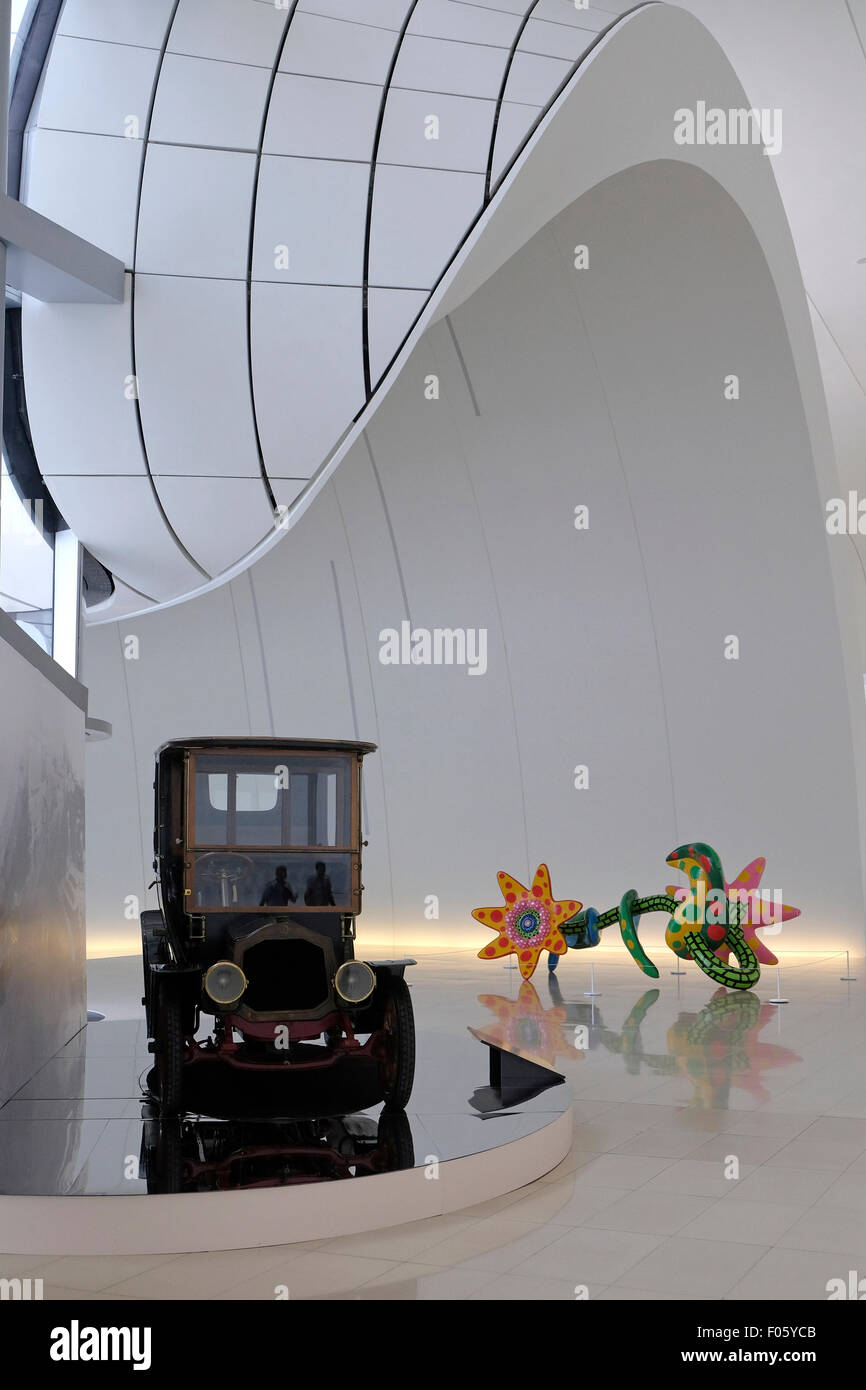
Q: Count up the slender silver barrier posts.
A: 5